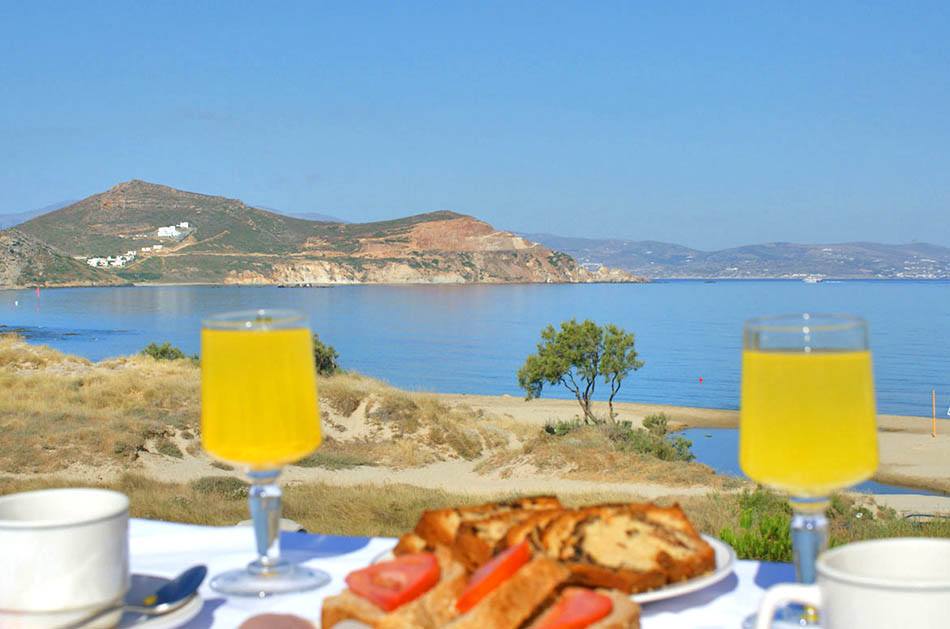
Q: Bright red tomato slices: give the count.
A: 3